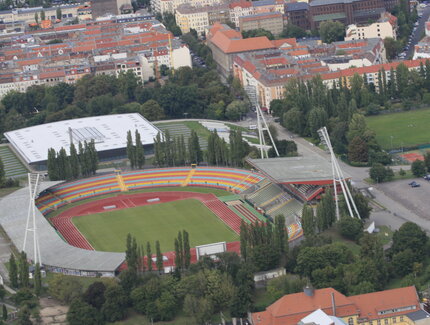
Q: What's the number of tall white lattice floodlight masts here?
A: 3